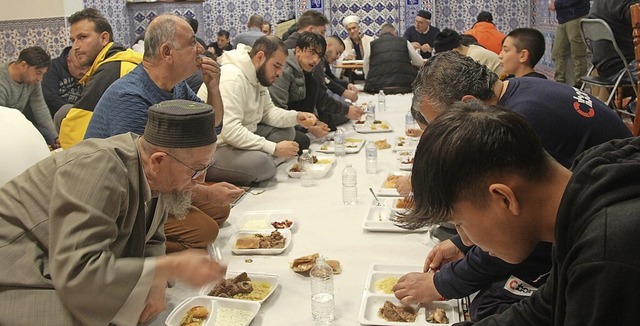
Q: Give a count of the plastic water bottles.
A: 8